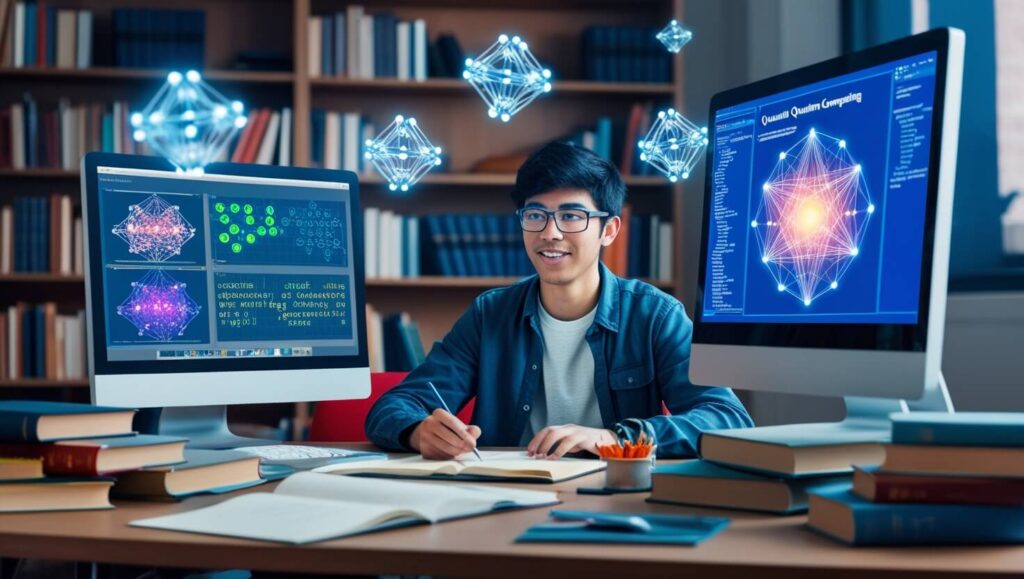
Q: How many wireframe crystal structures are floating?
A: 5